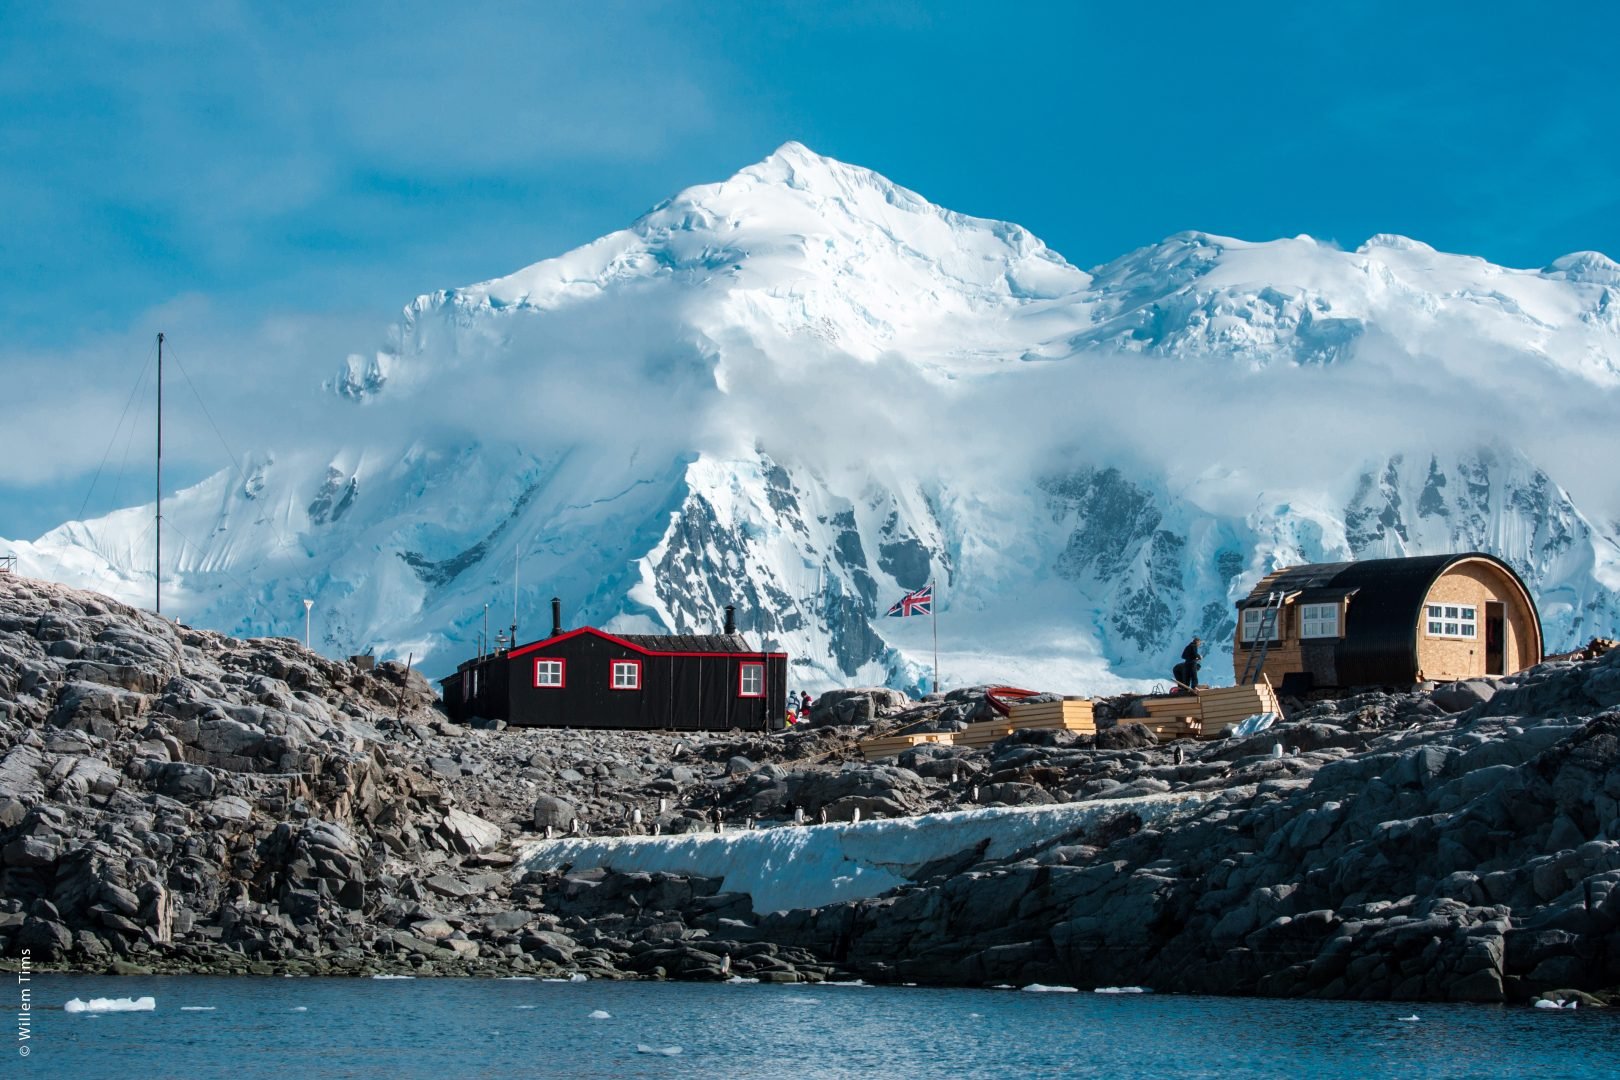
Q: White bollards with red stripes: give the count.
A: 0